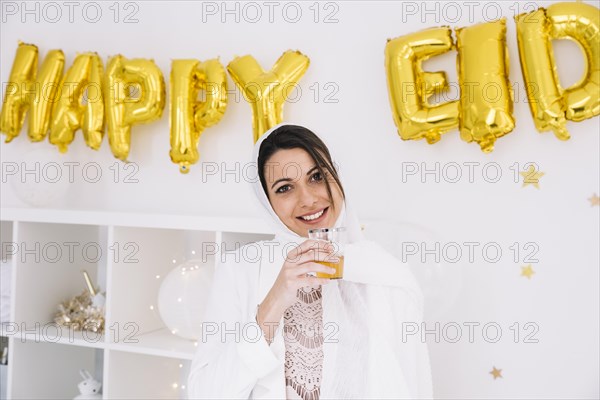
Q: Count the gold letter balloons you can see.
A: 8